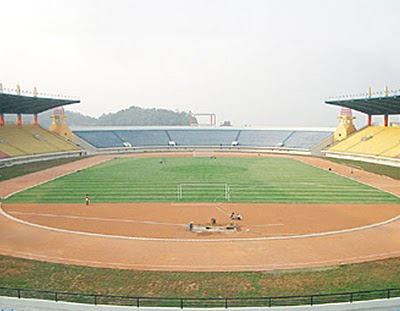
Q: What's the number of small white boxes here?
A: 4